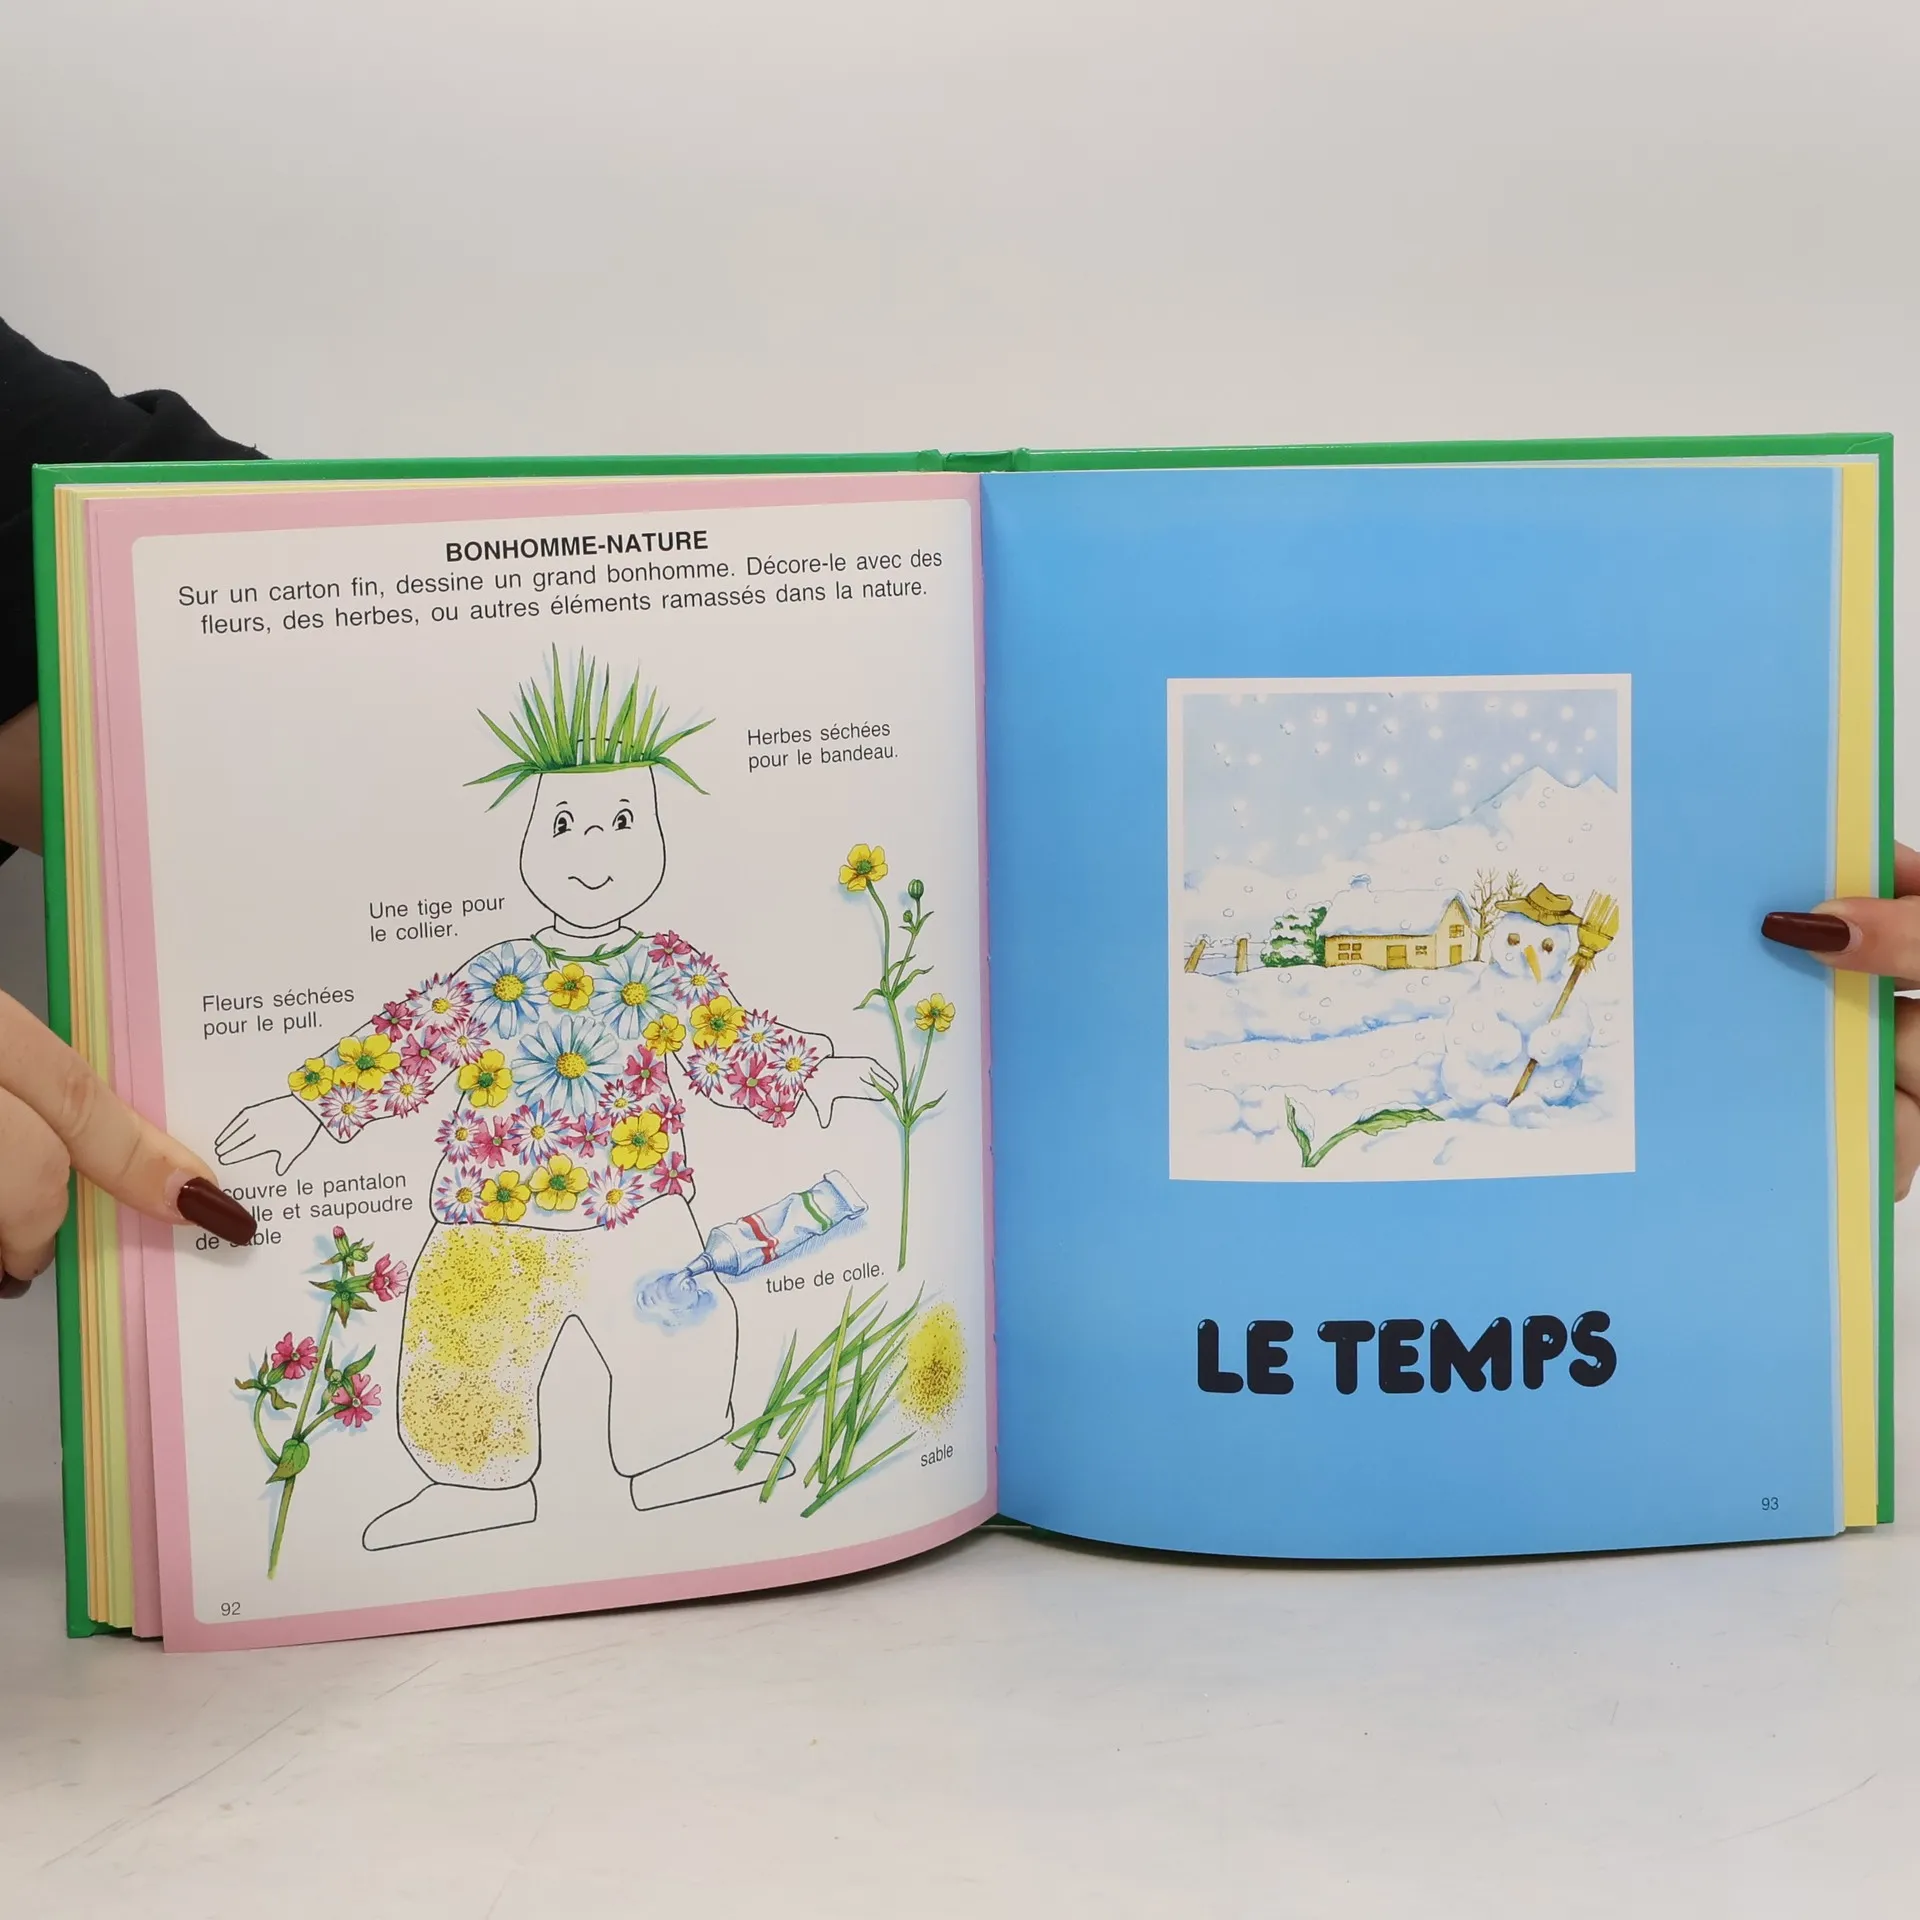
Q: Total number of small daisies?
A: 13